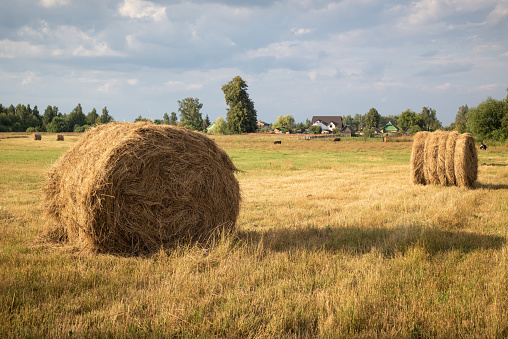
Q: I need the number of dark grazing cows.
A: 3